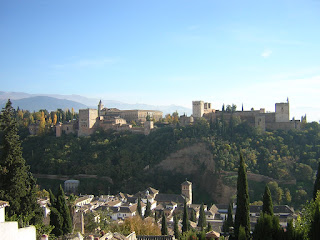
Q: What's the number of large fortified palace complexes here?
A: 1